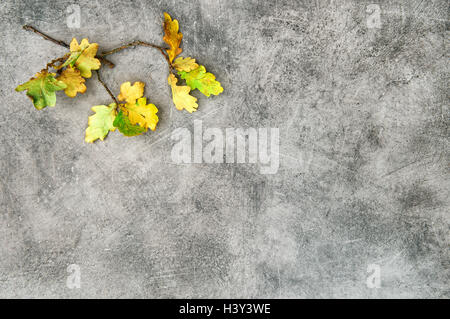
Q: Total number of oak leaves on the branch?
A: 11